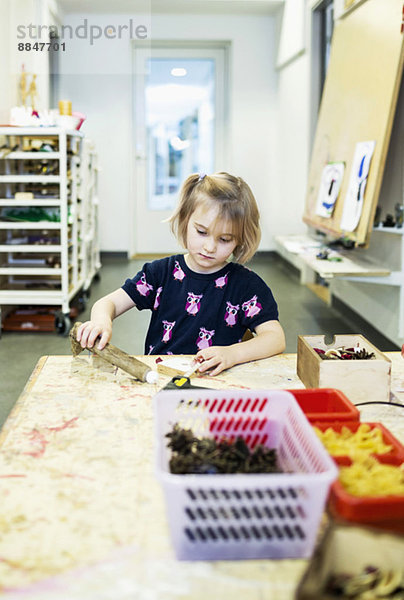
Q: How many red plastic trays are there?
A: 3